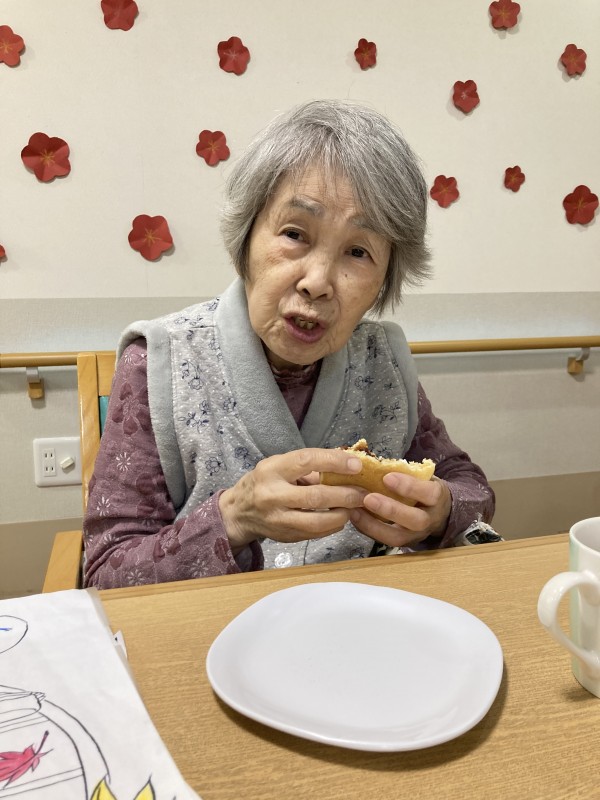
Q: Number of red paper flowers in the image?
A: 14